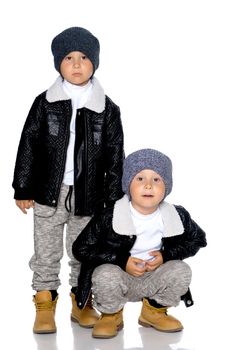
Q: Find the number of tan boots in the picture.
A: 4